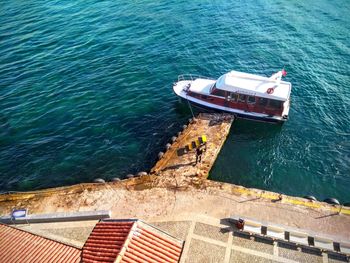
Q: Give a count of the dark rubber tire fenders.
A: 12